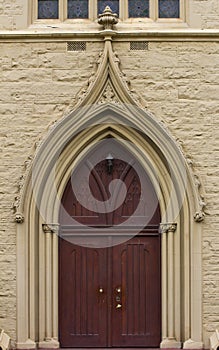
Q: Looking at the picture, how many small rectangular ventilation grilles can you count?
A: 2